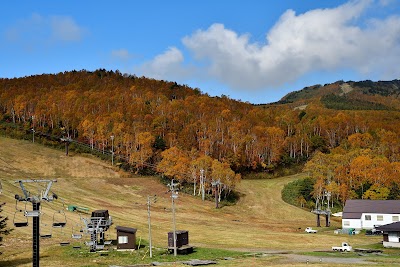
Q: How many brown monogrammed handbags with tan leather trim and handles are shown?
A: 0